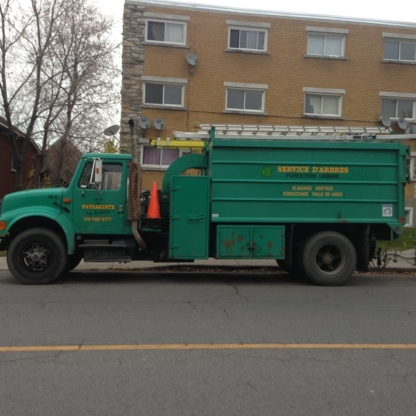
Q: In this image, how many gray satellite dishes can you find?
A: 6